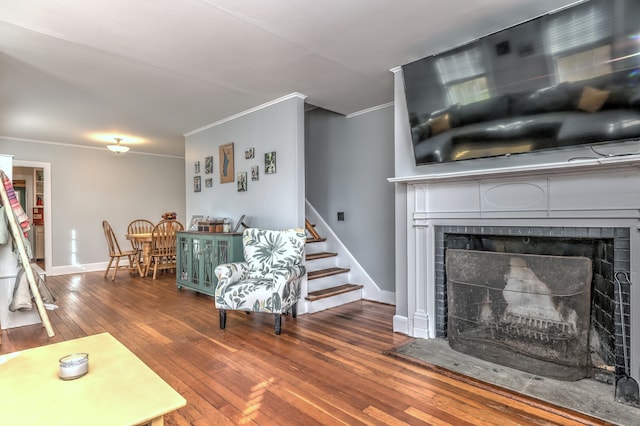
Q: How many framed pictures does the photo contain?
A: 9